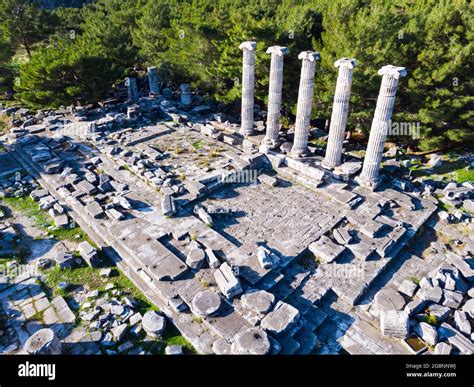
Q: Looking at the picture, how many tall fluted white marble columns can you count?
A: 5